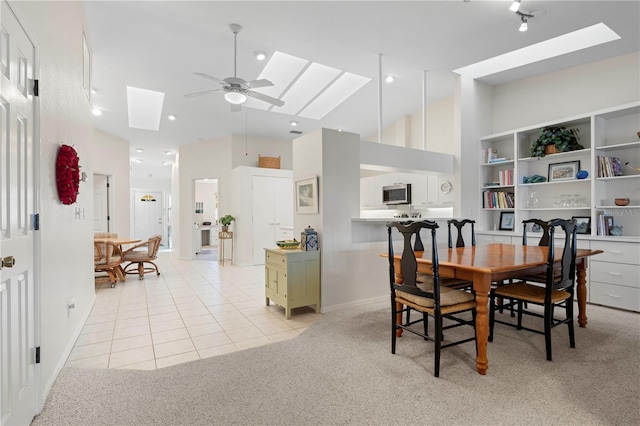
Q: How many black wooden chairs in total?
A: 5